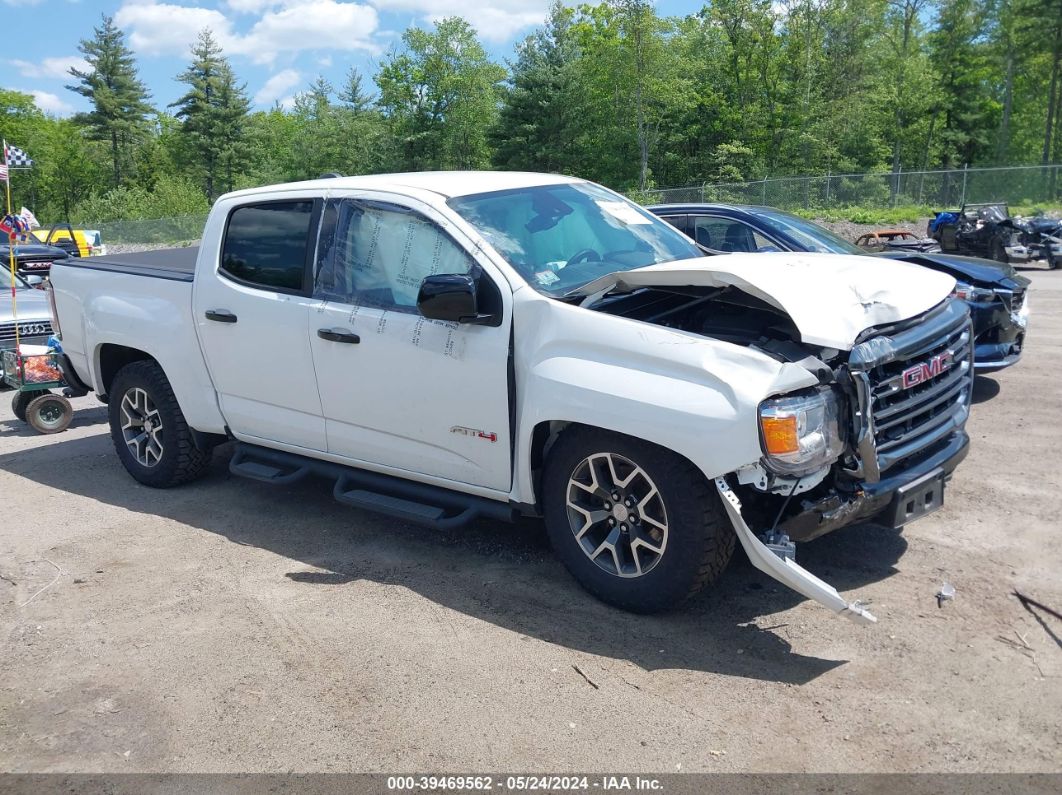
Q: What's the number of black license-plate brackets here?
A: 1